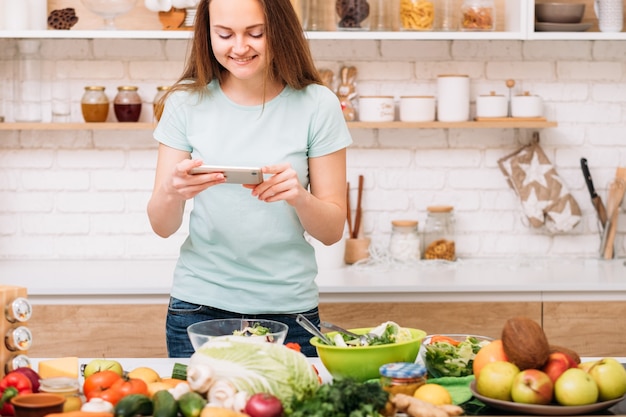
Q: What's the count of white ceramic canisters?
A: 5